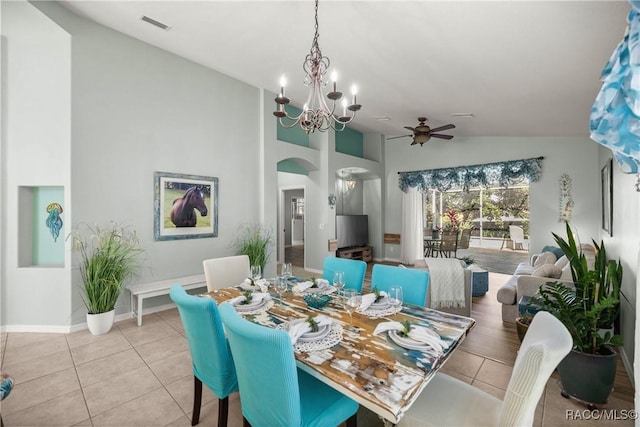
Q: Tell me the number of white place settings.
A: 6